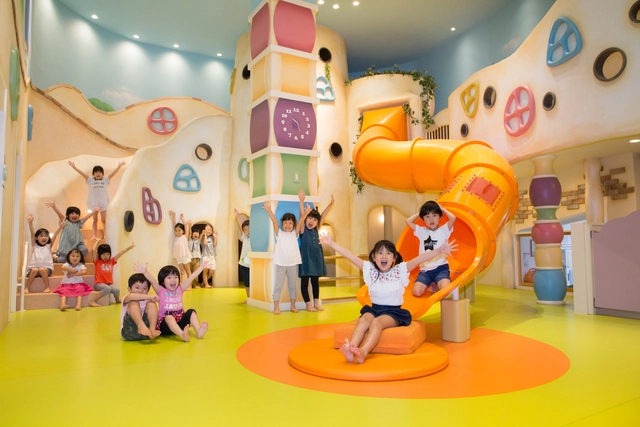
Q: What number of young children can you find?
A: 15